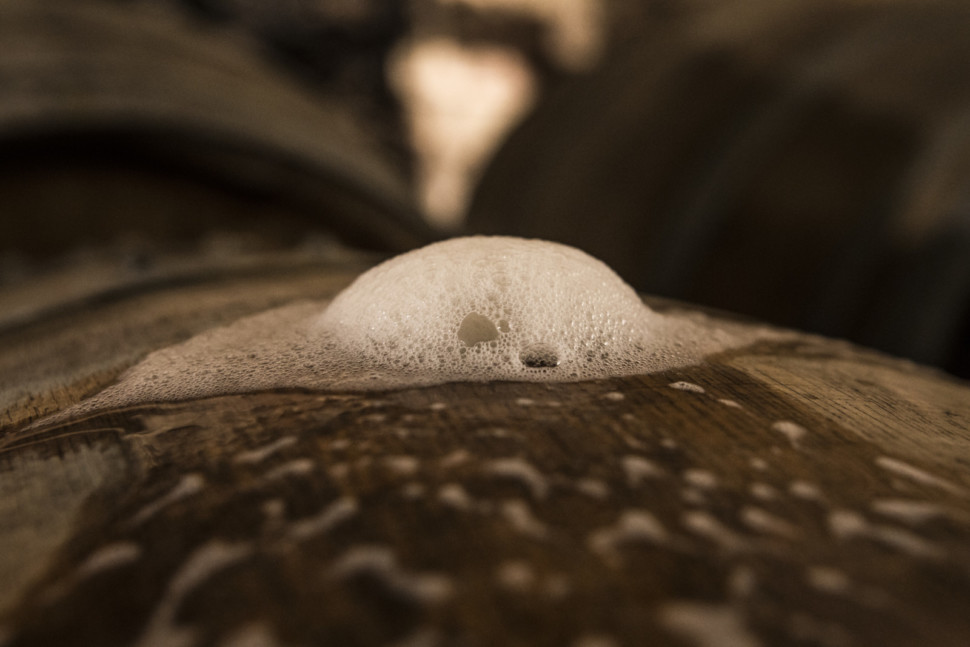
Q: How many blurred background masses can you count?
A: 2